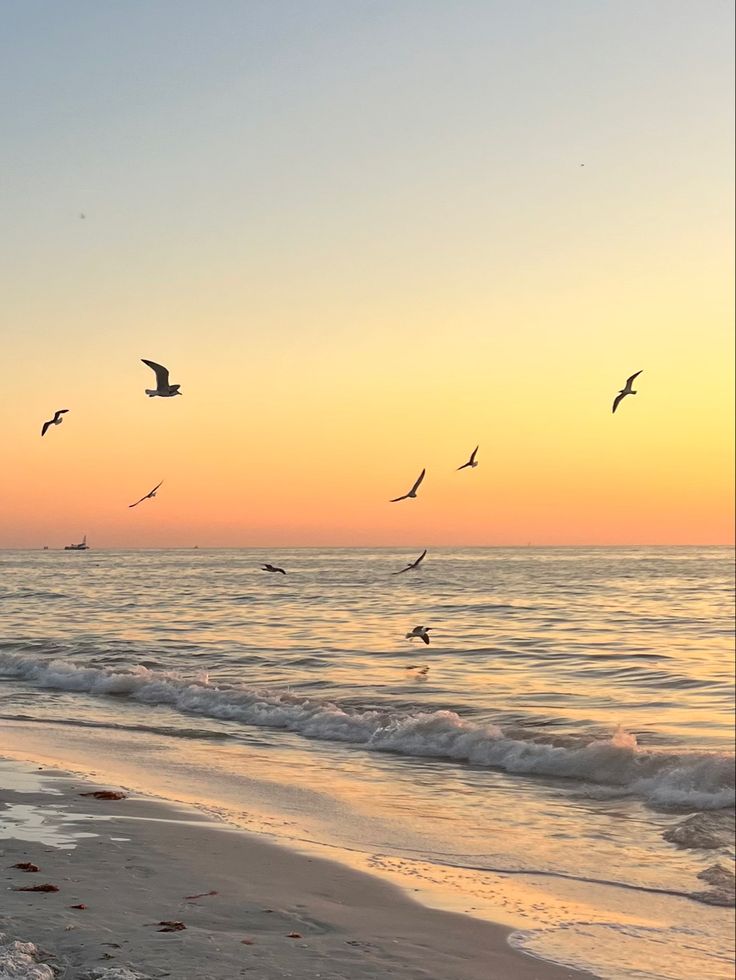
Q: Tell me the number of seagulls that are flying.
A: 9